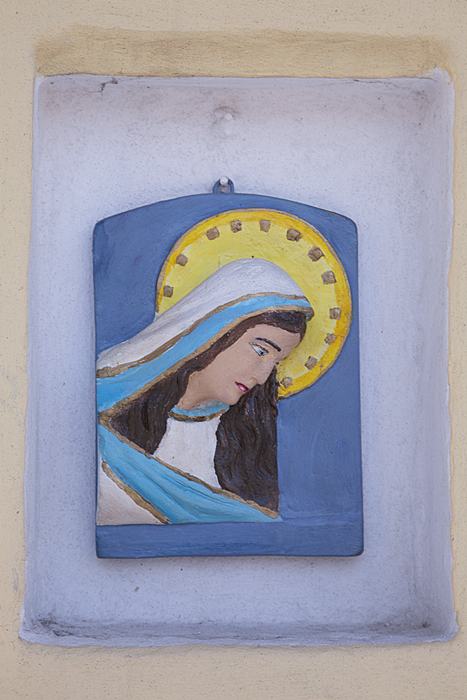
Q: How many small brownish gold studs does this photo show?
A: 12